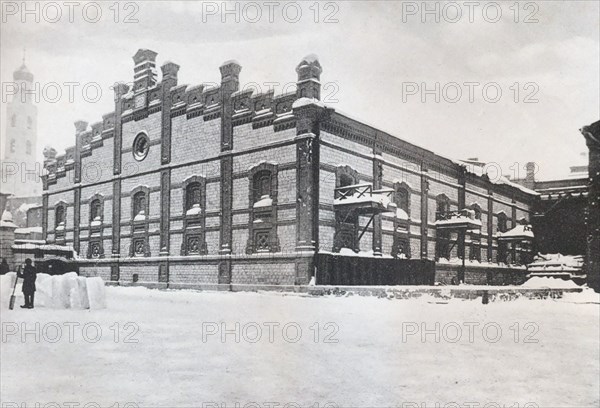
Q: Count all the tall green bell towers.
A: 0